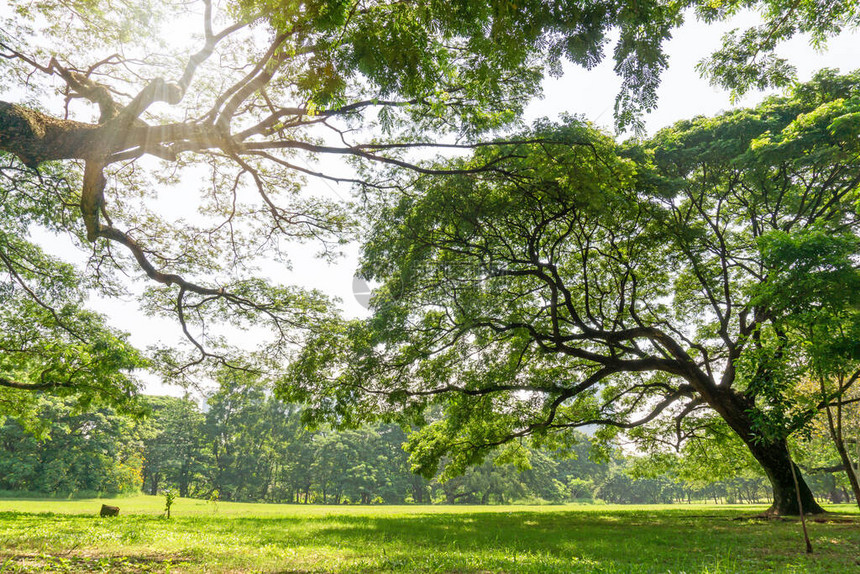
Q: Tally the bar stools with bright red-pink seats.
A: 0